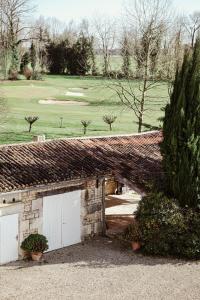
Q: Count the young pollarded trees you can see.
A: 3